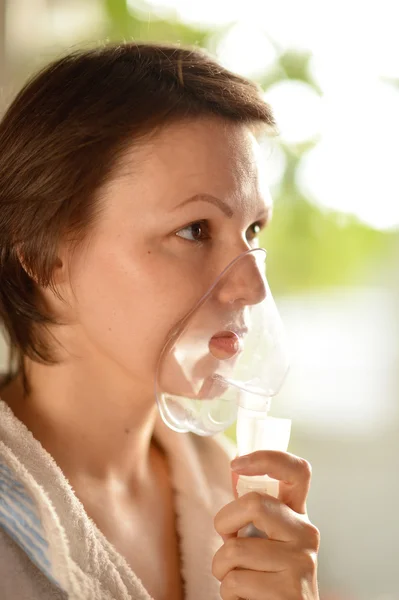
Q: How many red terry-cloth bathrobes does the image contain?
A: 0